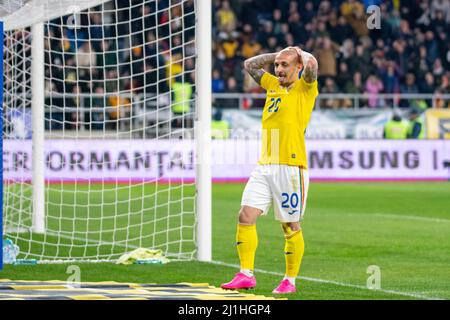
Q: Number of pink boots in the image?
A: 2